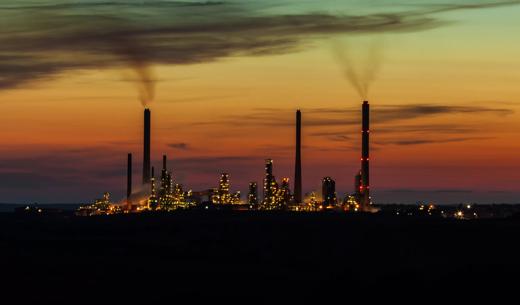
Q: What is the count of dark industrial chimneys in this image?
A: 4